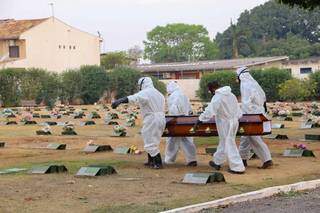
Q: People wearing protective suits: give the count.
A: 4